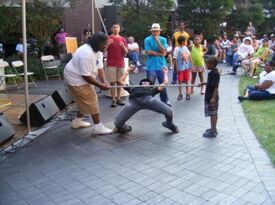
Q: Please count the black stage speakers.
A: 3